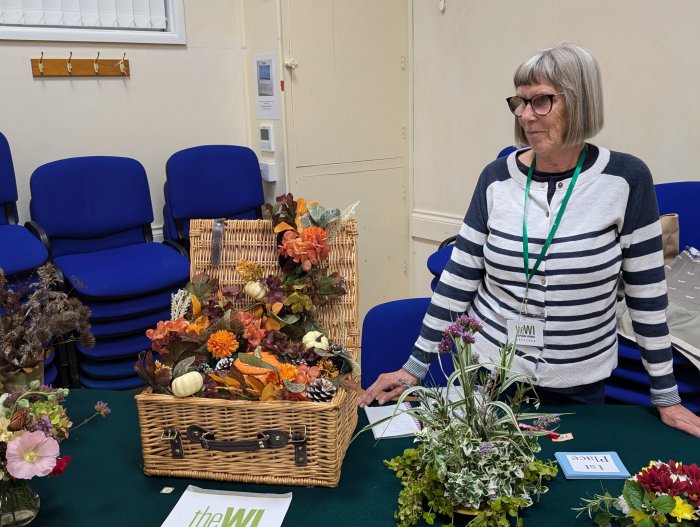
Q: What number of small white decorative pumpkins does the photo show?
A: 3